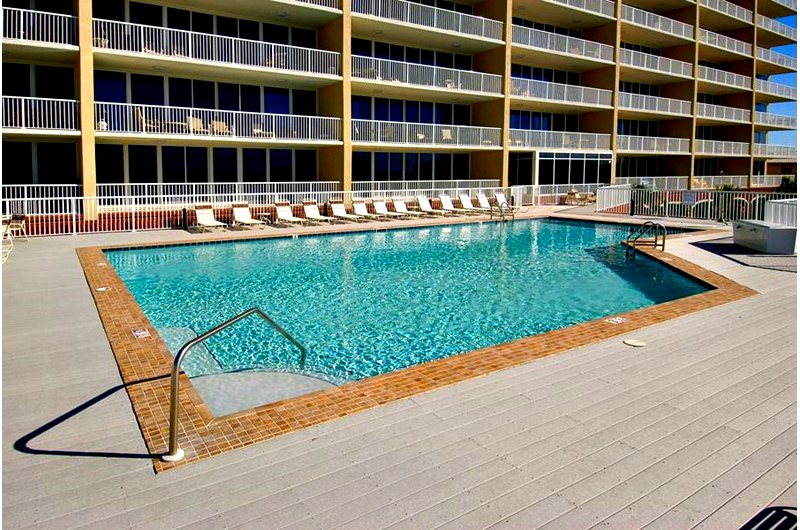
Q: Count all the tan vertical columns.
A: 6